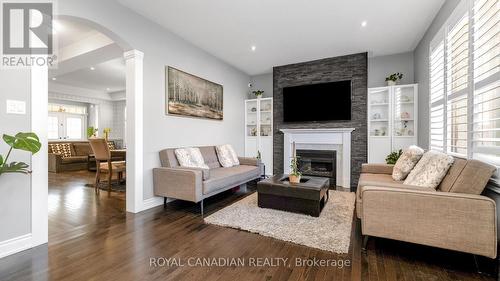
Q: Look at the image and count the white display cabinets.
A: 2